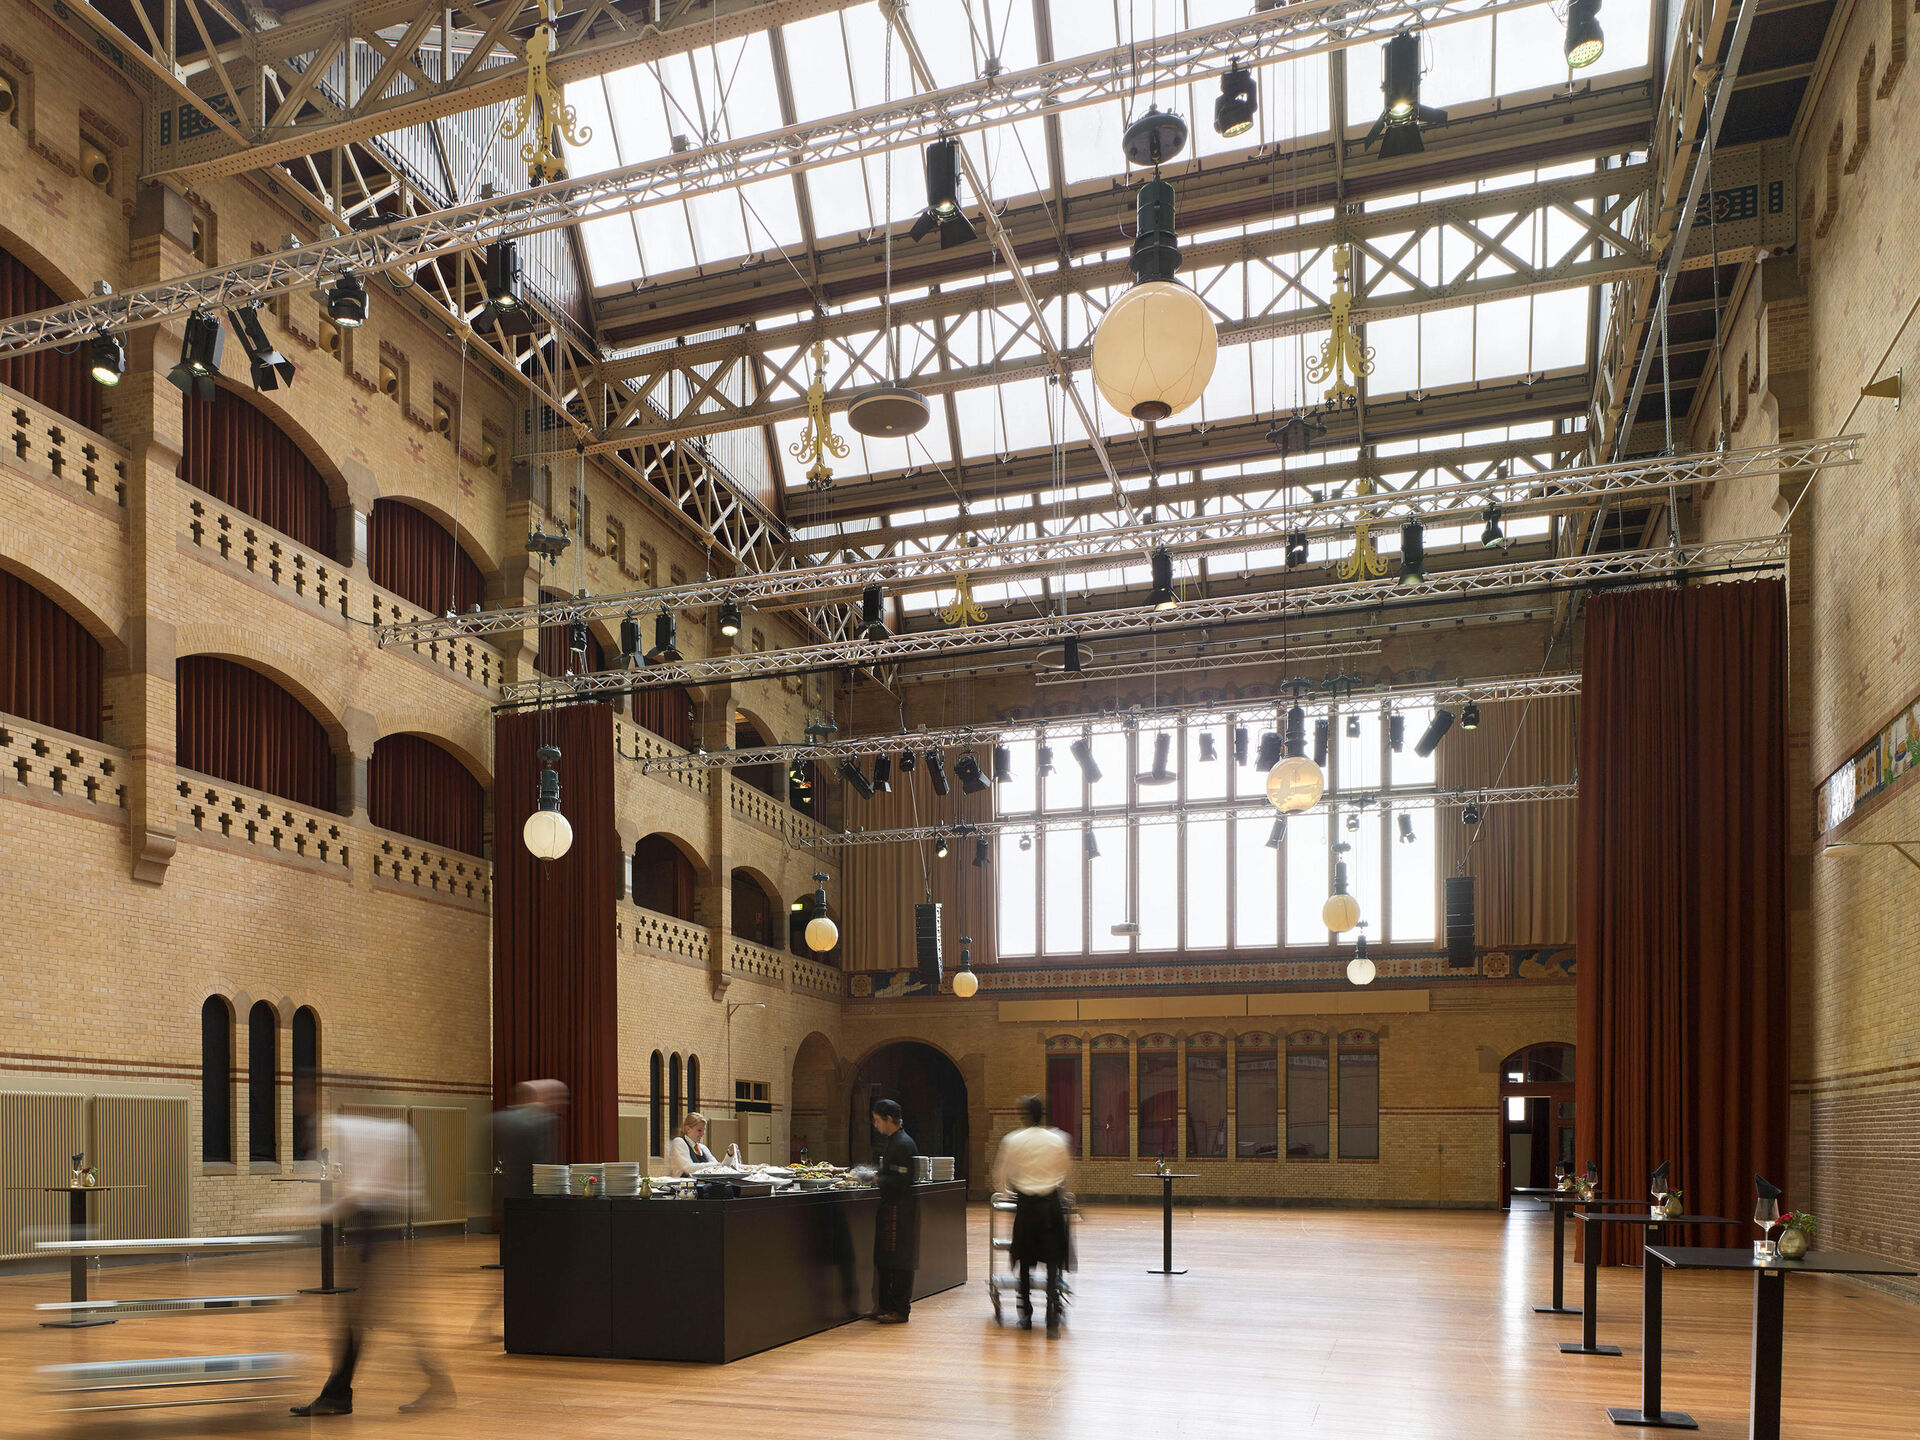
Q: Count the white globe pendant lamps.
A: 7